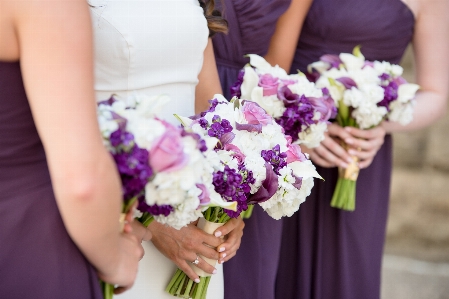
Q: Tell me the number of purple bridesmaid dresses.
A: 3